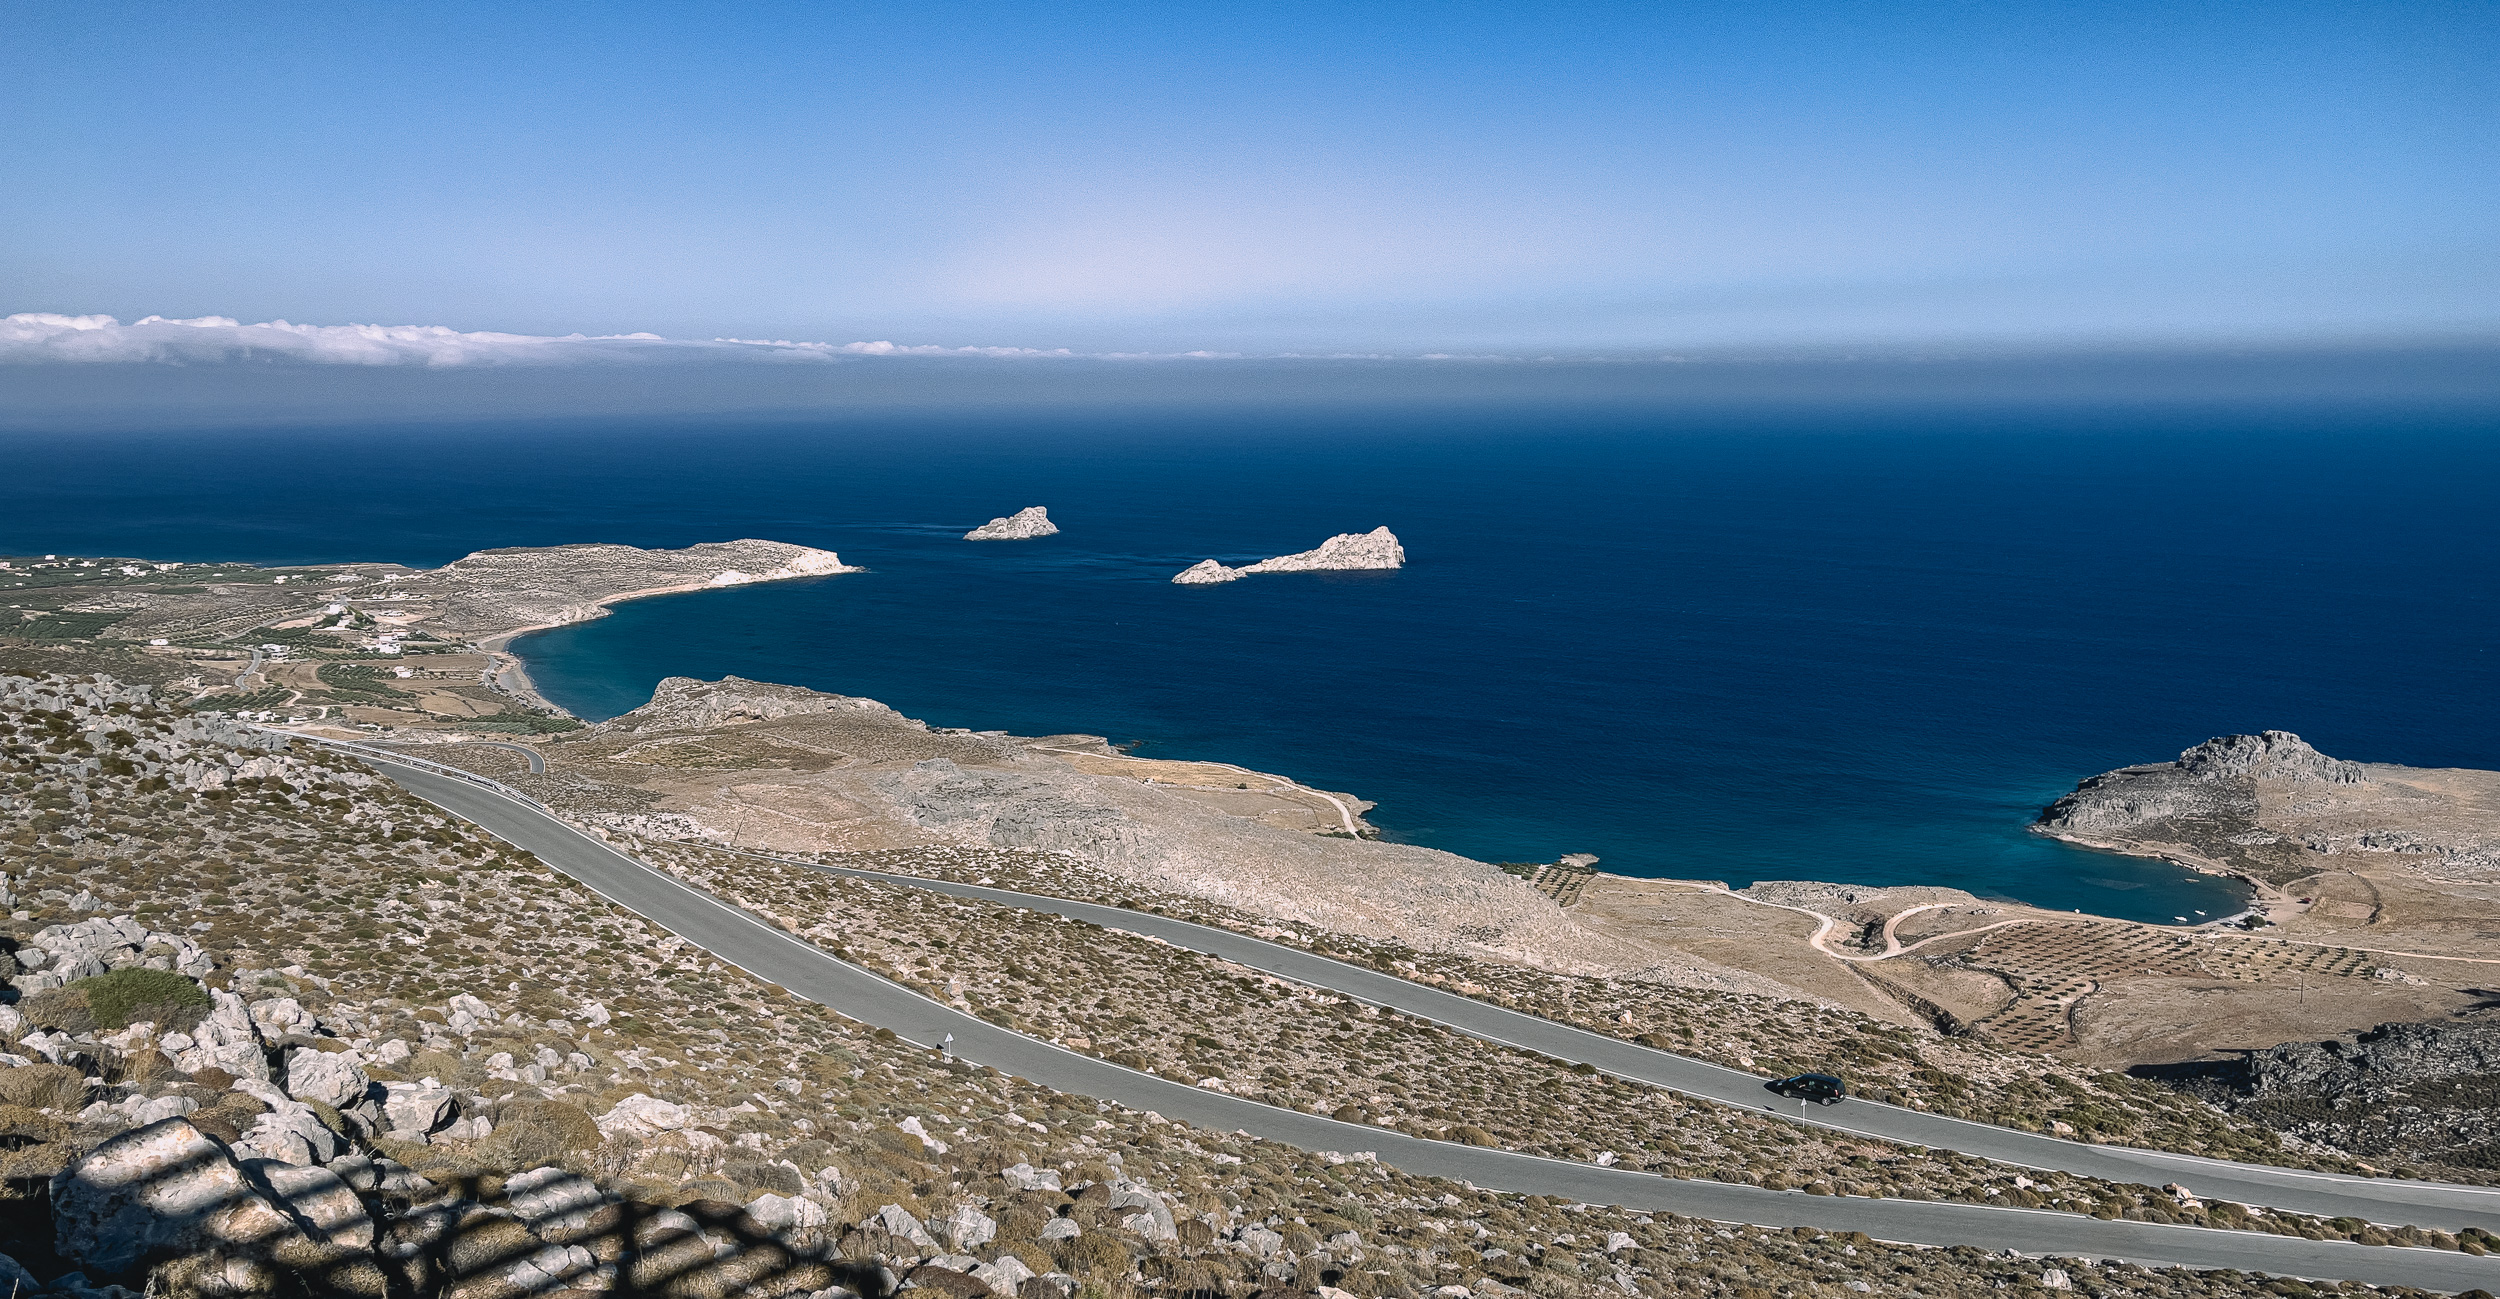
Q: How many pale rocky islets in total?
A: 2